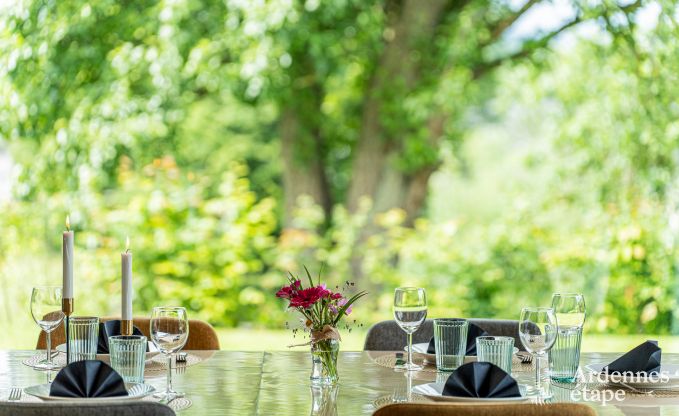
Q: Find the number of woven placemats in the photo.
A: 5